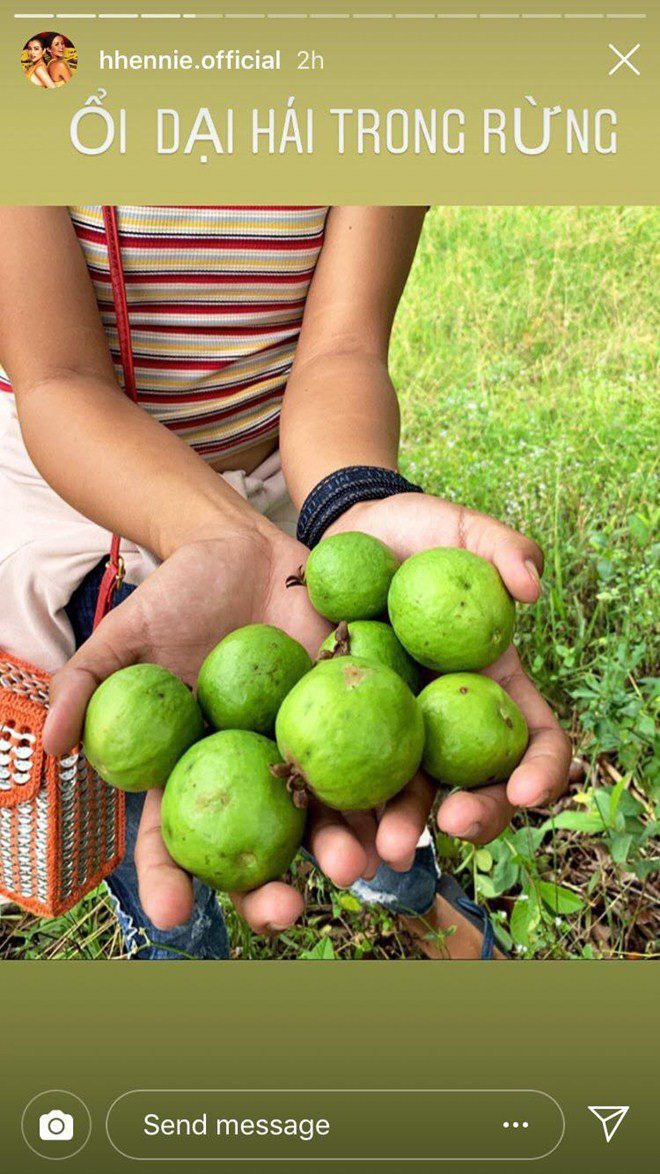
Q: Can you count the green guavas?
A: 8